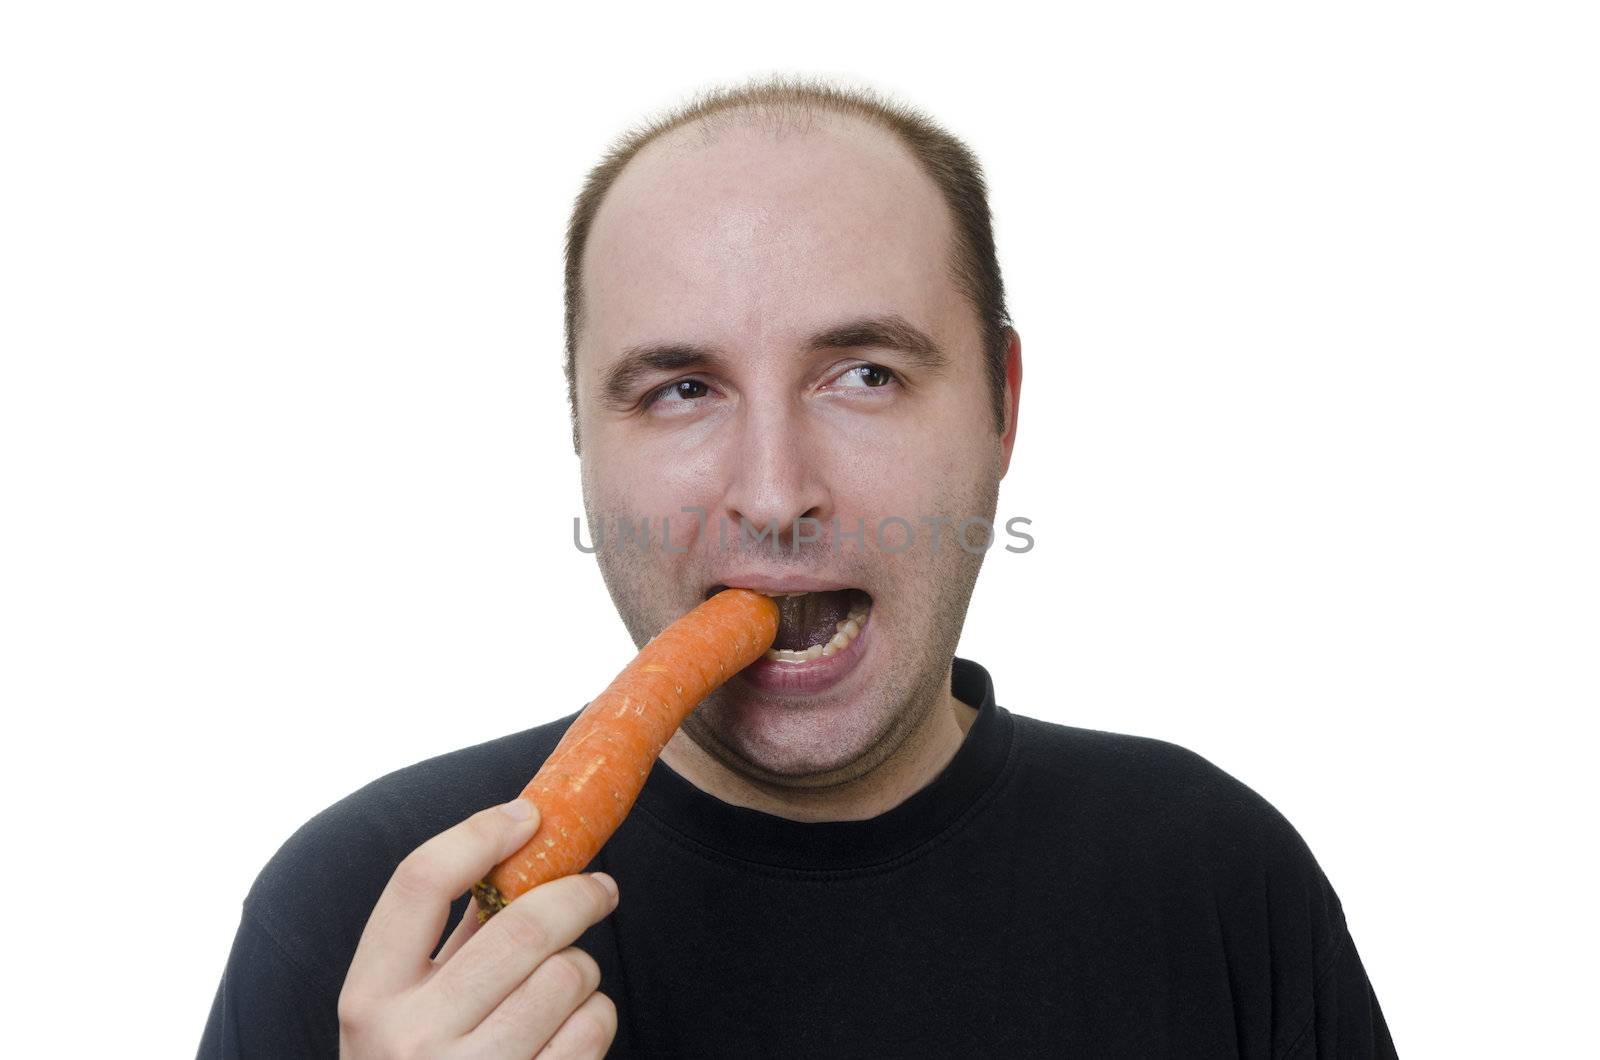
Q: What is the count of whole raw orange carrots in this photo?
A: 1